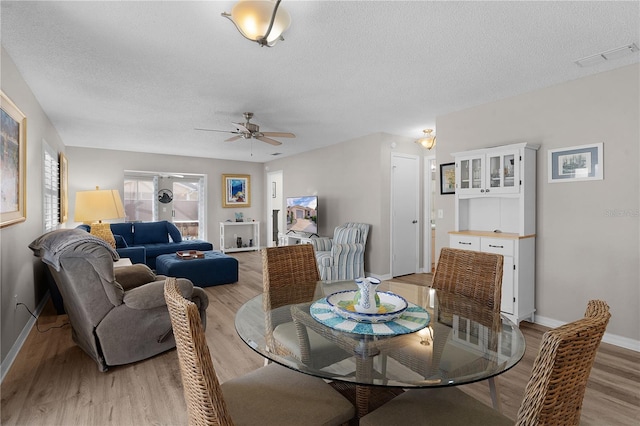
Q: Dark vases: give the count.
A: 2